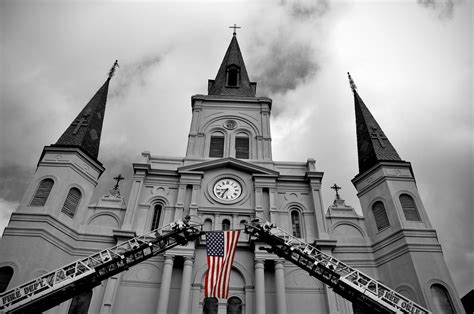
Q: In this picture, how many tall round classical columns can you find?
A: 4